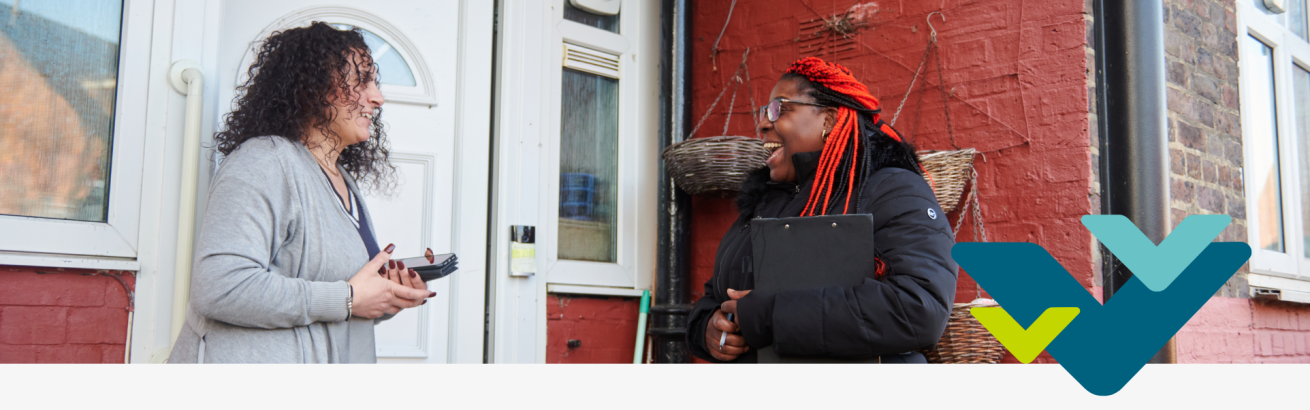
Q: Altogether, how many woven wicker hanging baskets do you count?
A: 3